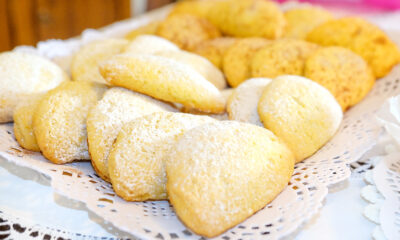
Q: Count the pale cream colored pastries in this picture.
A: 12